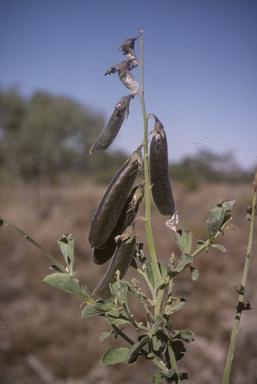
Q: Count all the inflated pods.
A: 5